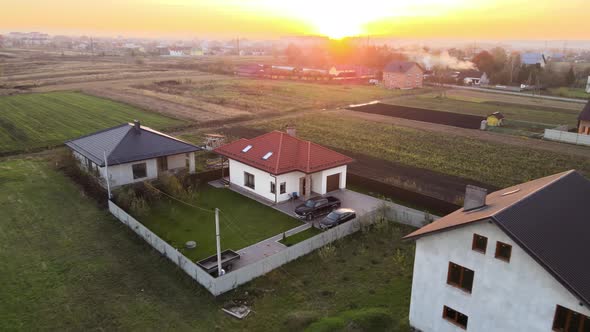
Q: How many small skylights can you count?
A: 2